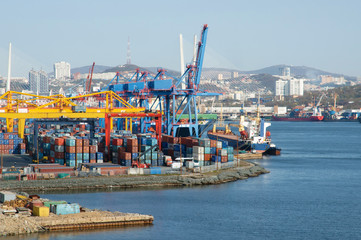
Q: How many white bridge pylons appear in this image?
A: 3